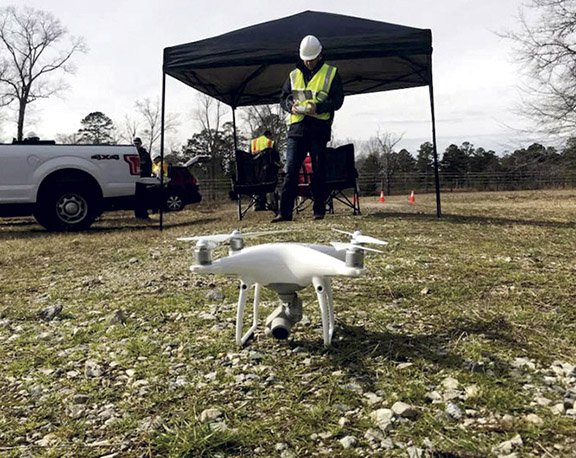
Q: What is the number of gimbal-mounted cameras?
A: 1